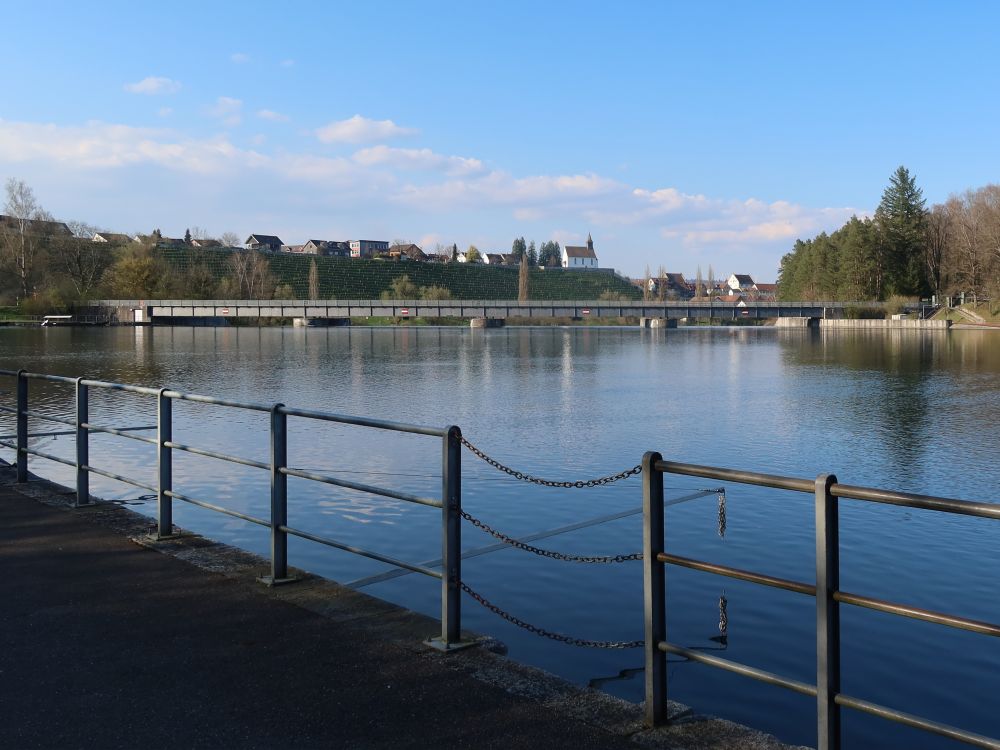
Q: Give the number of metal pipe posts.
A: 7